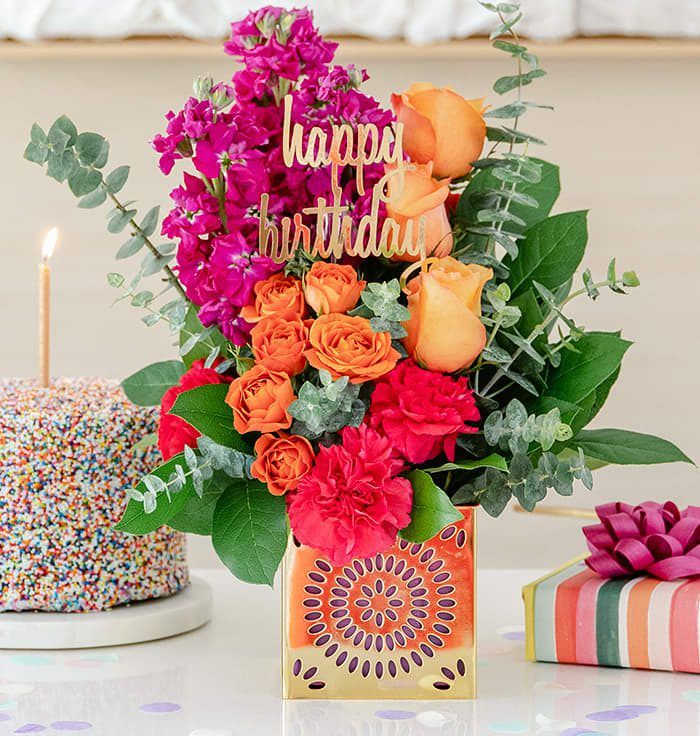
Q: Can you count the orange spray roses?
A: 6